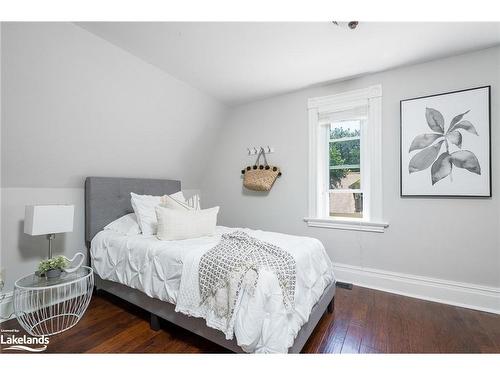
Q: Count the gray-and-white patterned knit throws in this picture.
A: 1